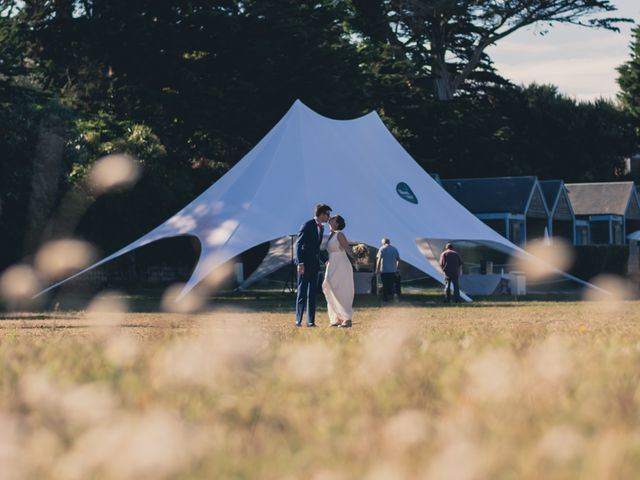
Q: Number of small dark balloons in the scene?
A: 0